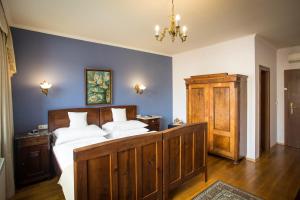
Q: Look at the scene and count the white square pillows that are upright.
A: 2